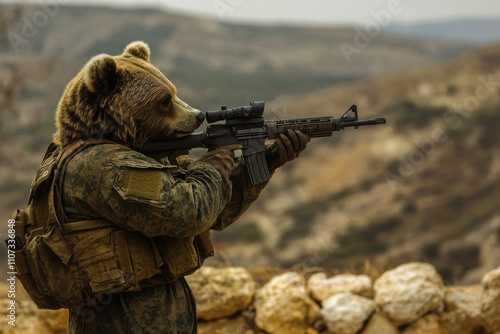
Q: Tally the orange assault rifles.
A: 0